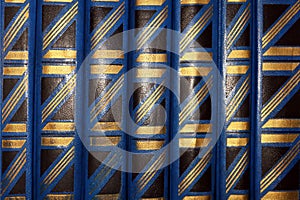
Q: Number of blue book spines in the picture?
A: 7